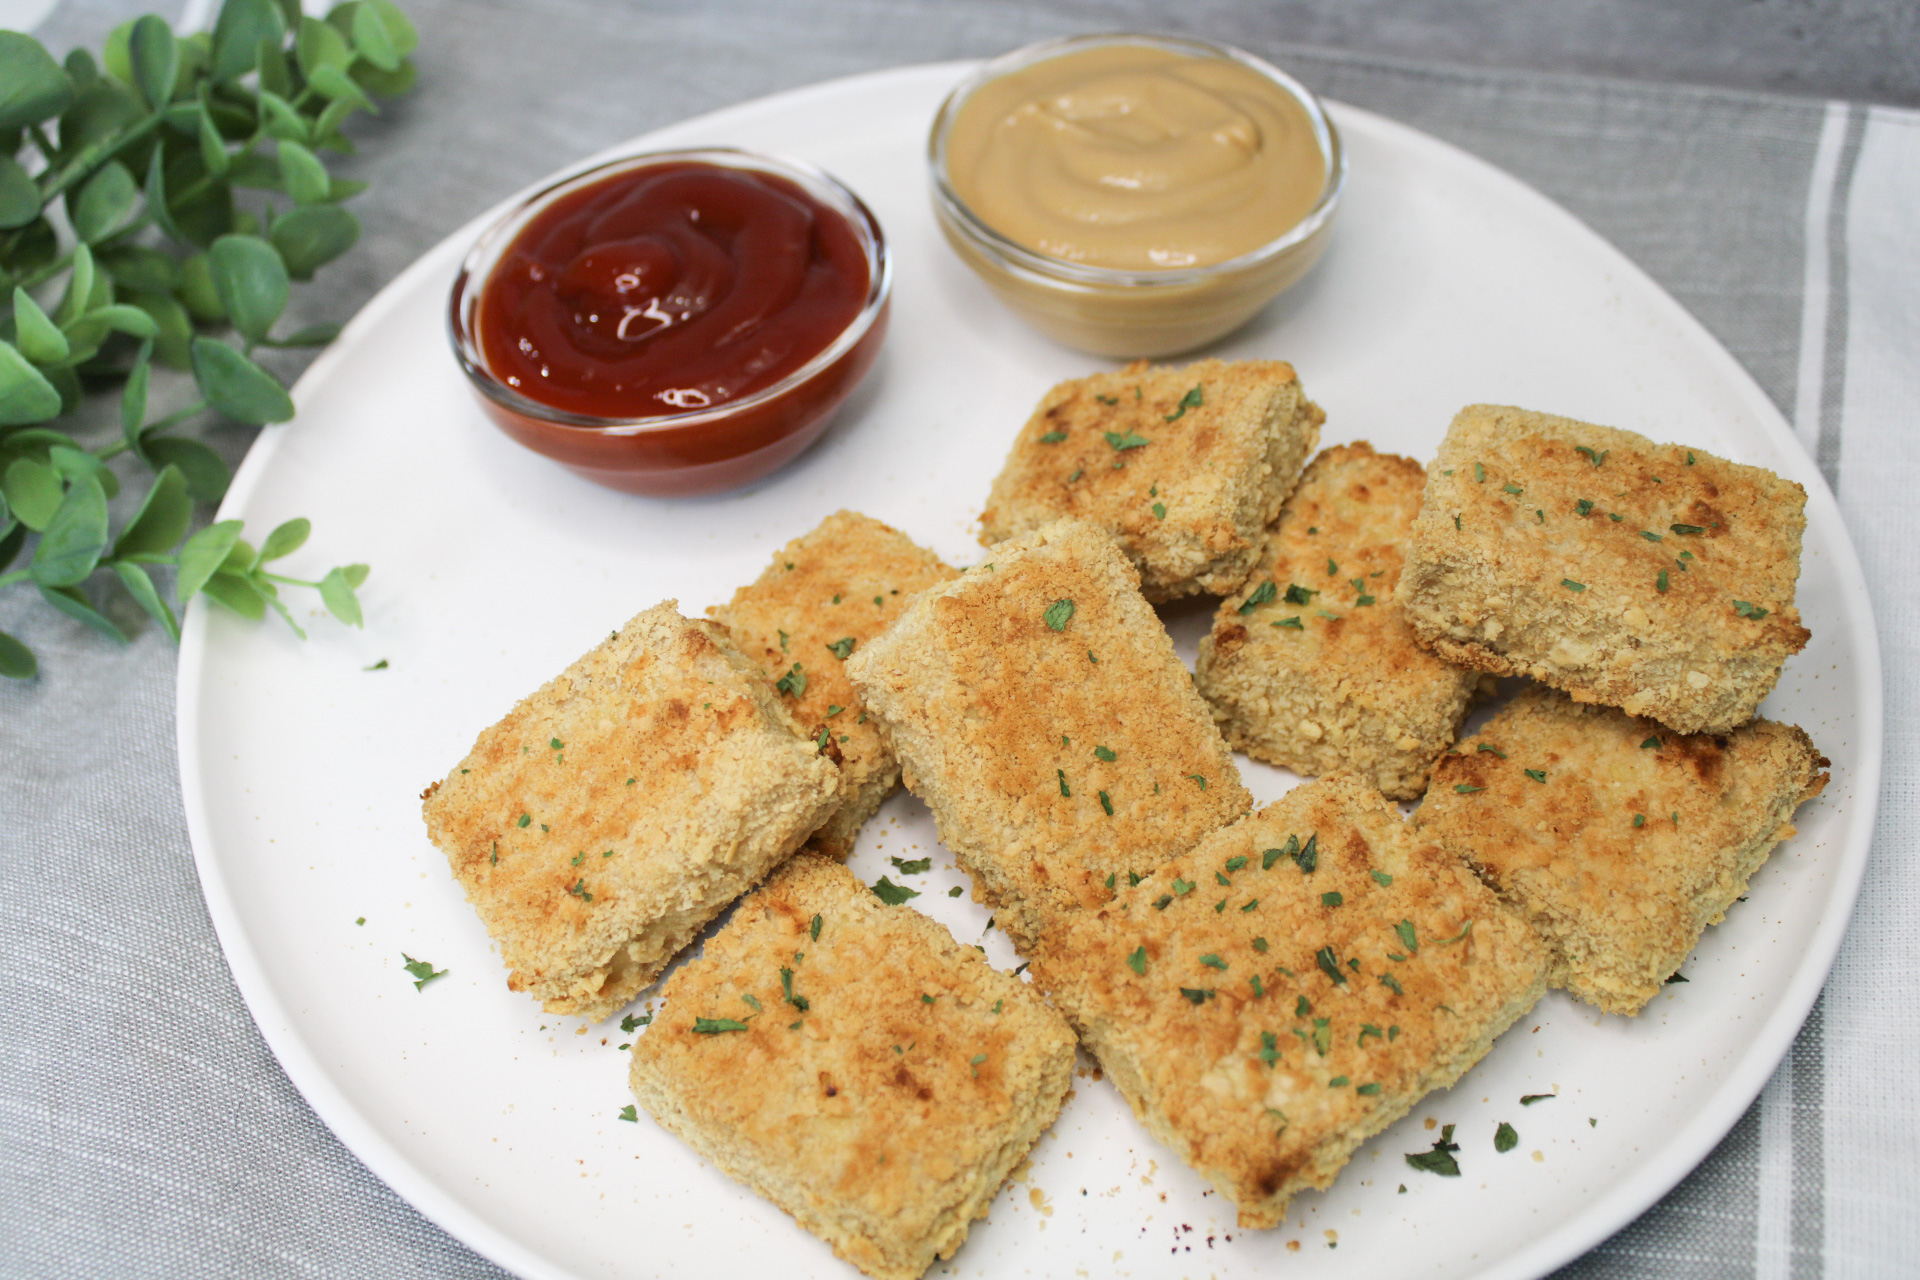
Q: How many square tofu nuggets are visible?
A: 9